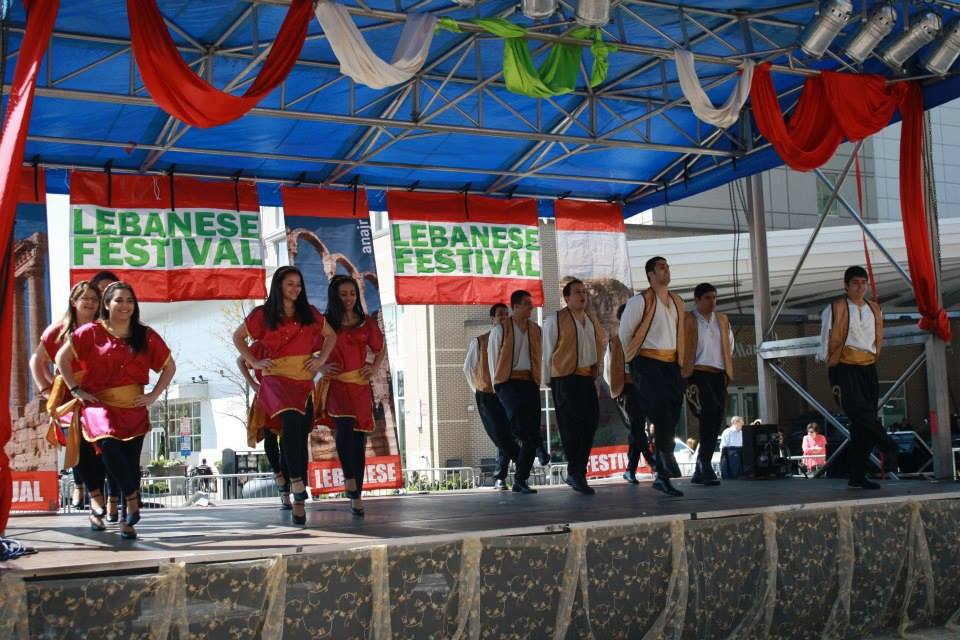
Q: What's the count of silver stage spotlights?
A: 6